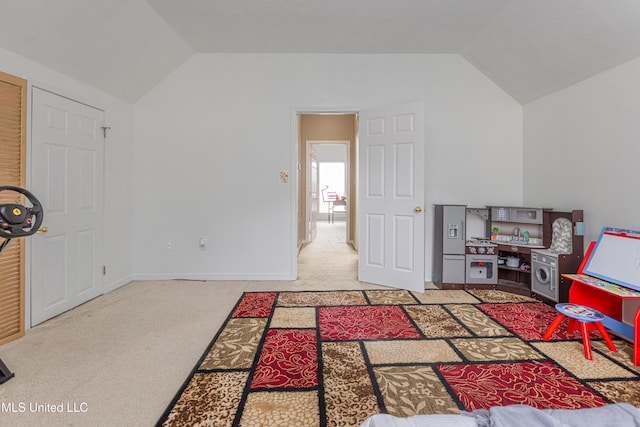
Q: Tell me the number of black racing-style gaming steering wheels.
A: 1